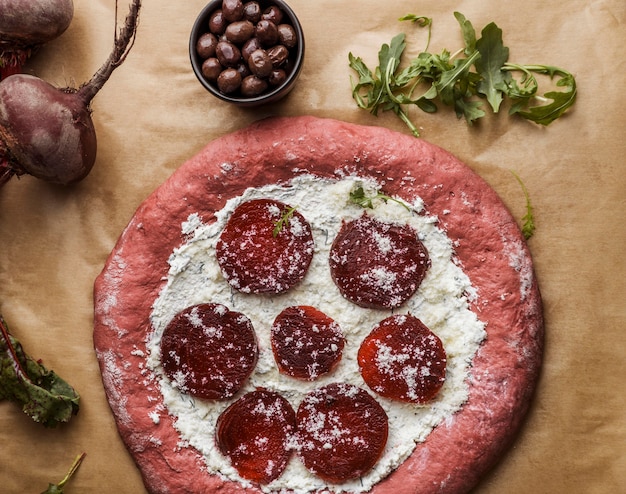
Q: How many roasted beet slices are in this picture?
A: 7